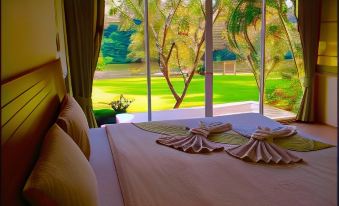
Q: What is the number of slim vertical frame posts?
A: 3